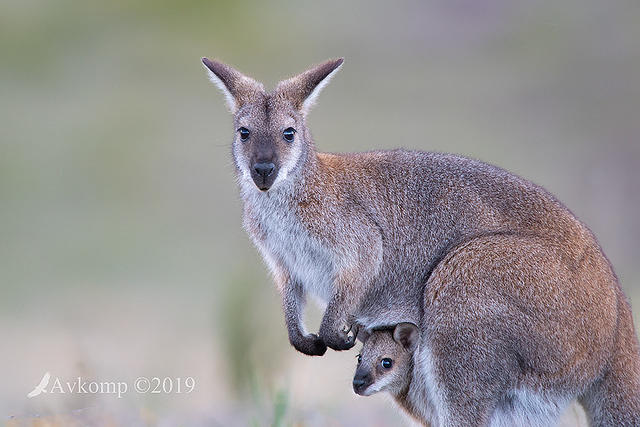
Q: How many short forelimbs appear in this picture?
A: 2